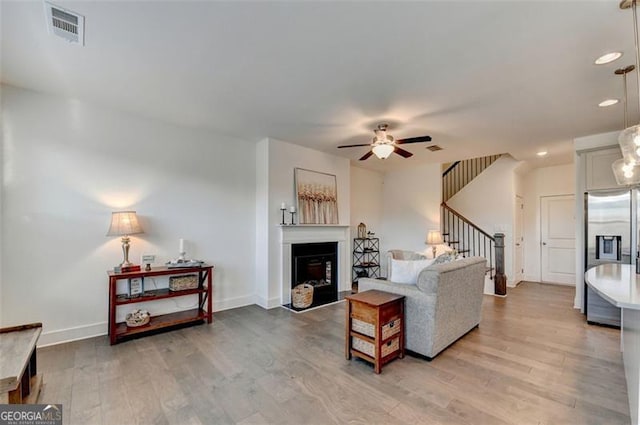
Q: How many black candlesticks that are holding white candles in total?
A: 2